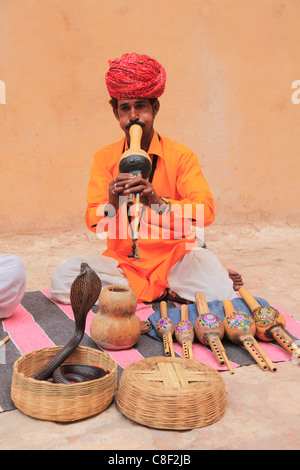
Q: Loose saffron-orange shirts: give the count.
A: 1